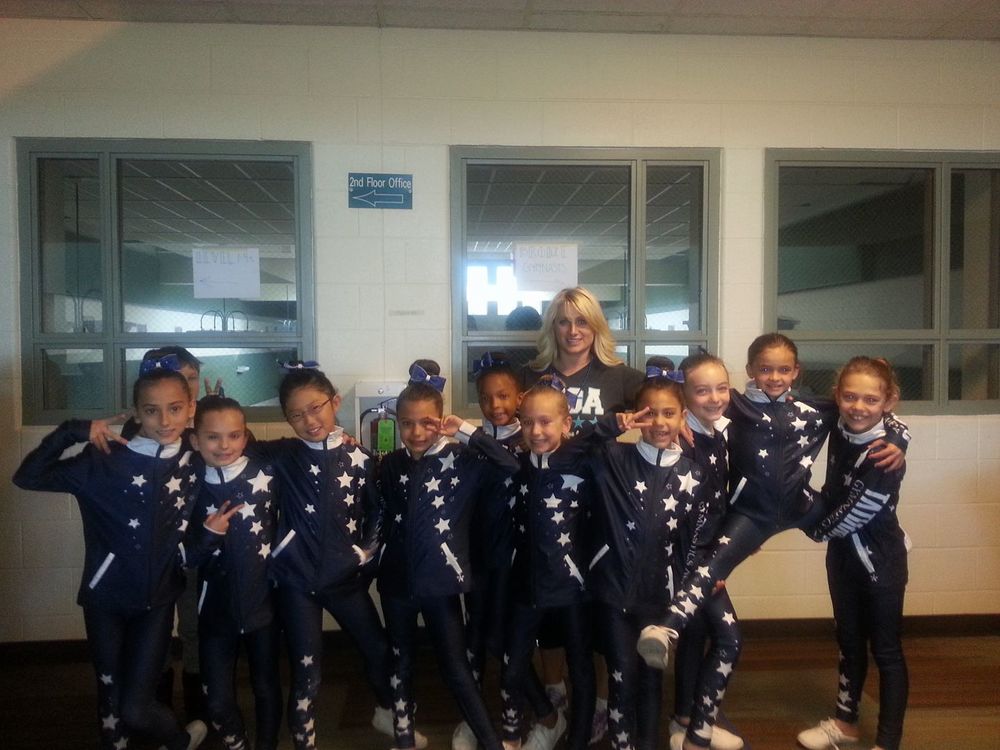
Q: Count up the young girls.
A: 10